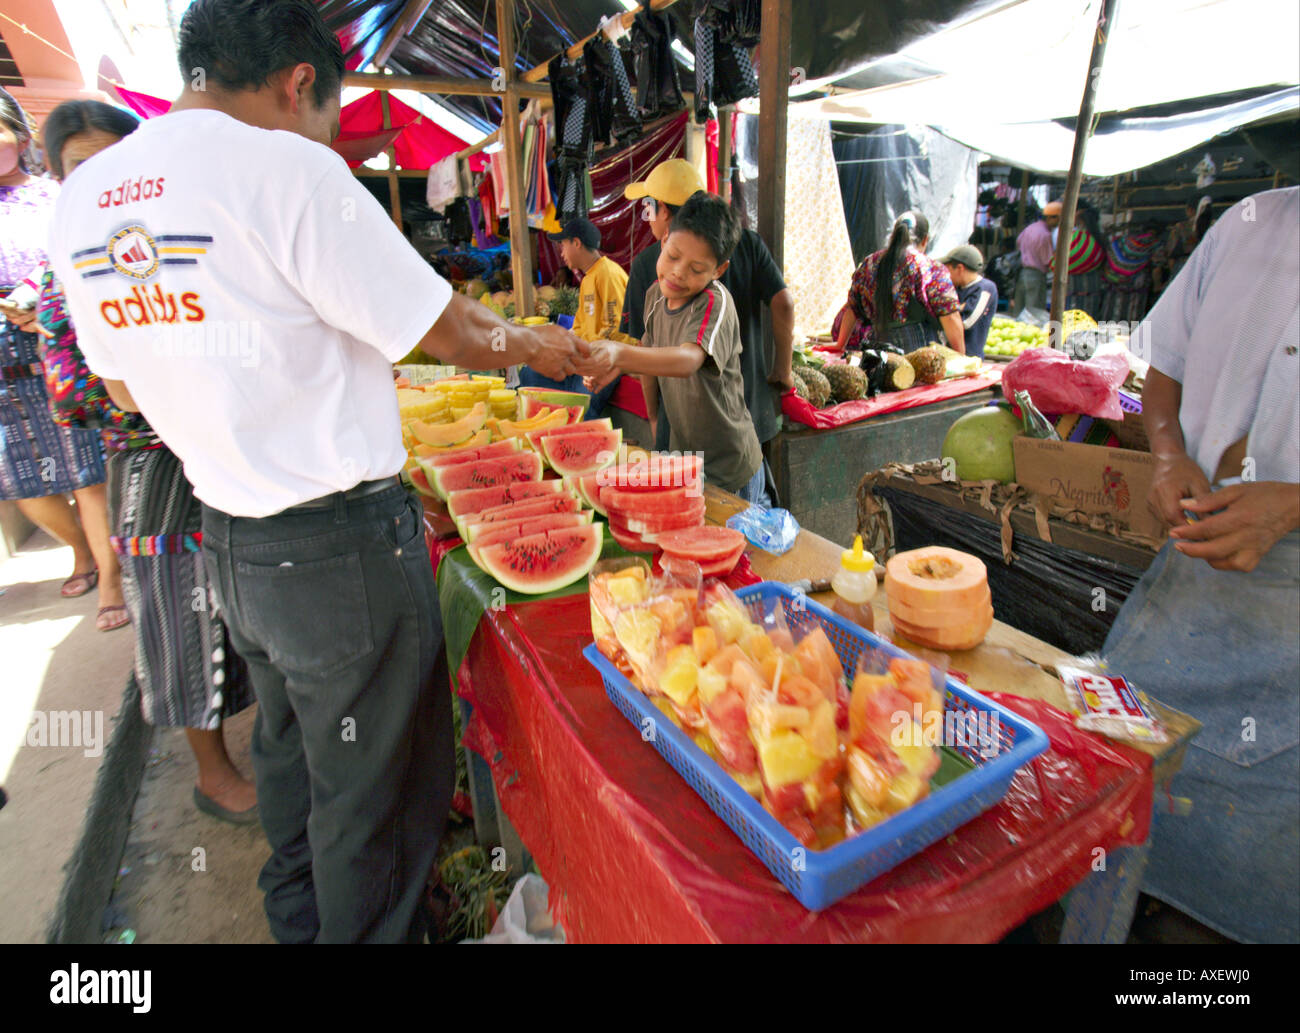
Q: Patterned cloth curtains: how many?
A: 1